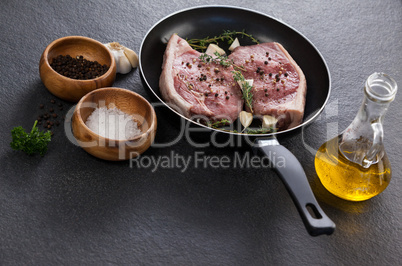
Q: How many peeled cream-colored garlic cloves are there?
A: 5